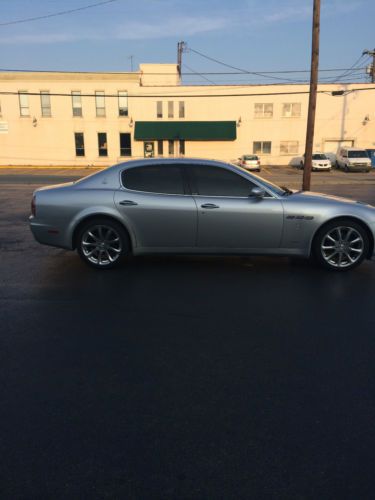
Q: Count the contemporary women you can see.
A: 0